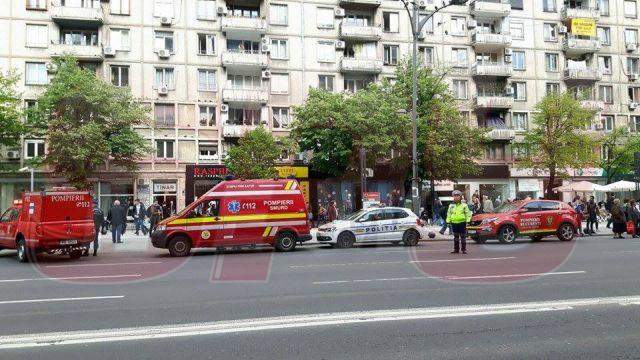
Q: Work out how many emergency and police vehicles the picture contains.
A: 4